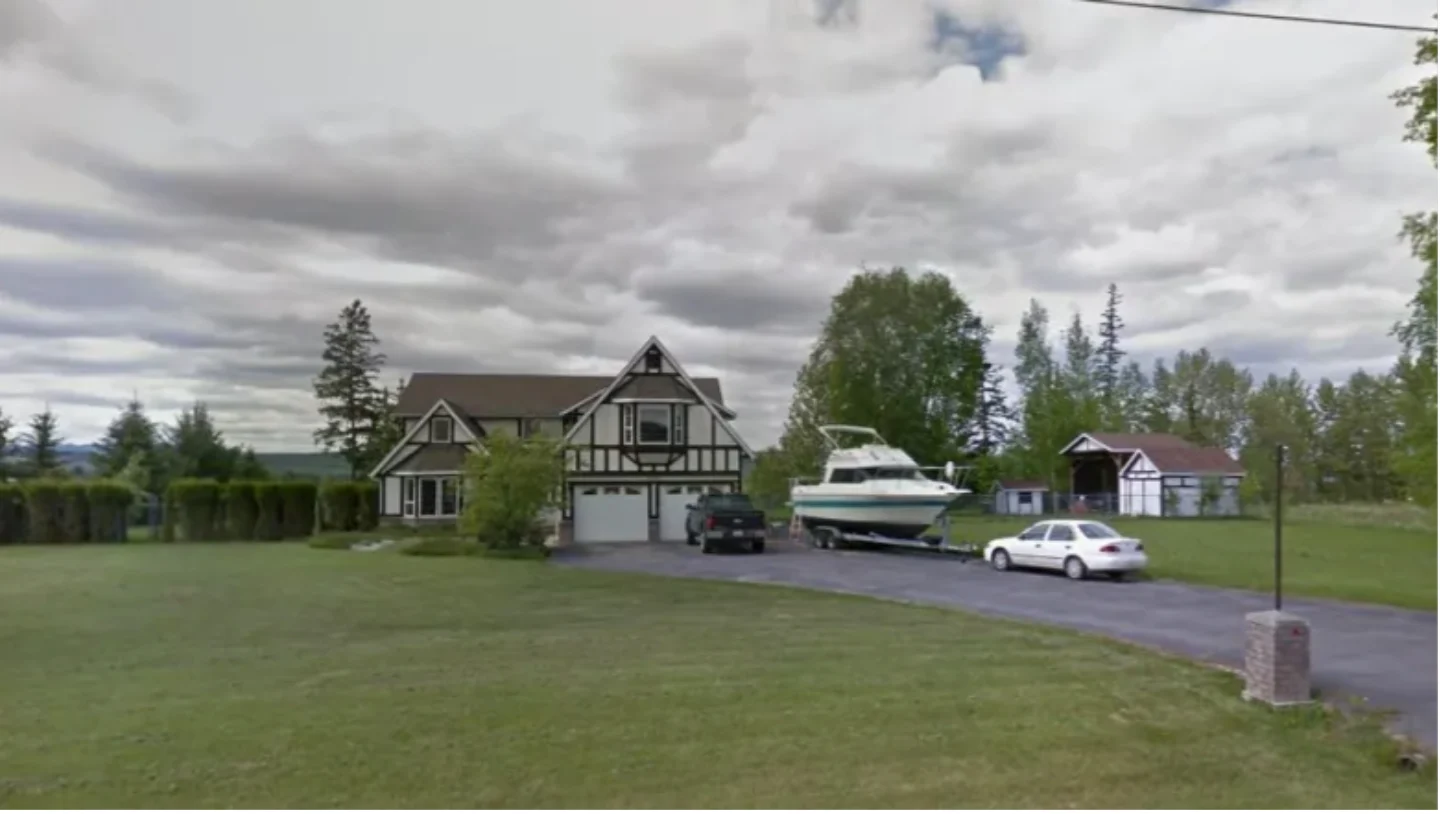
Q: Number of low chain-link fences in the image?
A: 1